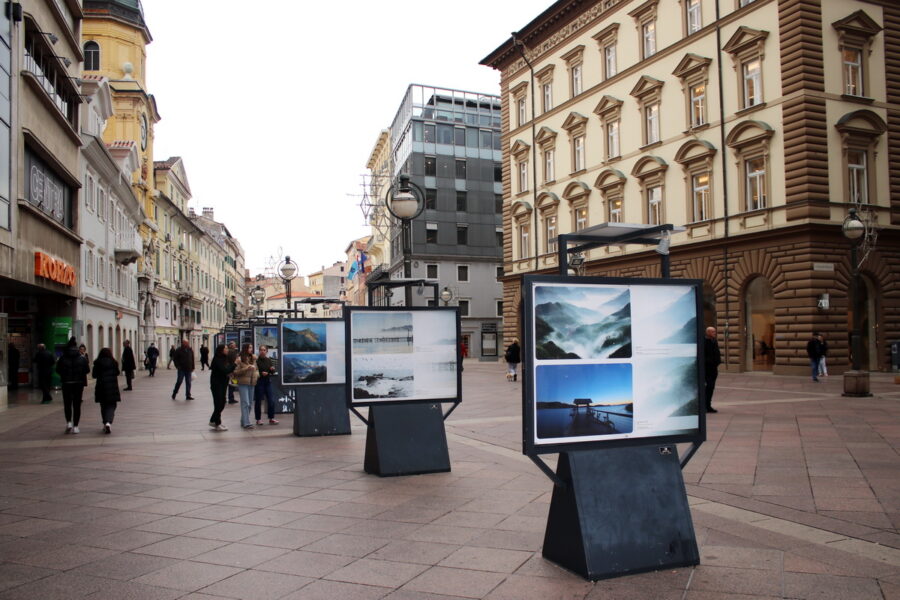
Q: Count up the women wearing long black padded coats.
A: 1